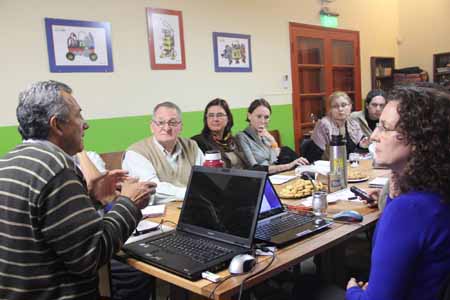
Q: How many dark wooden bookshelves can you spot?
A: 2